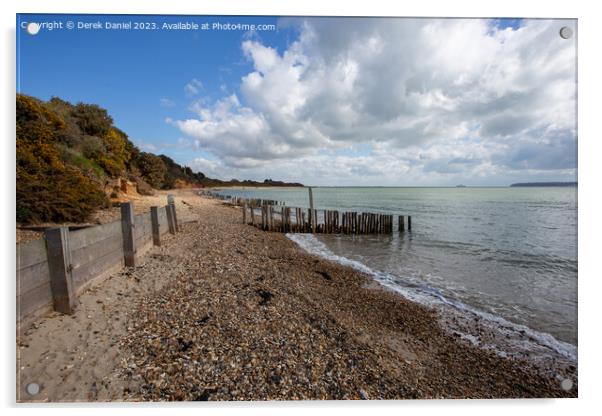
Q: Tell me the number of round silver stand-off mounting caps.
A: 4